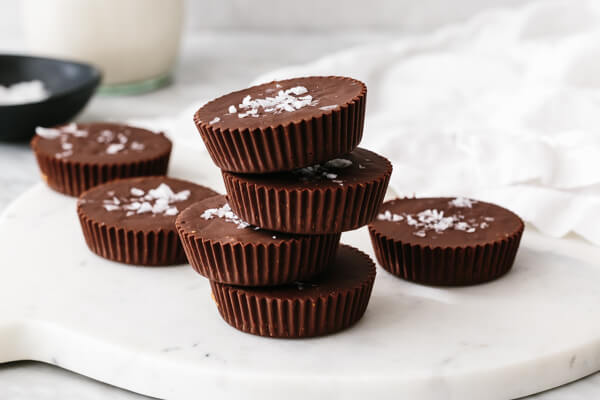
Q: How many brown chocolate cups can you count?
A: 7